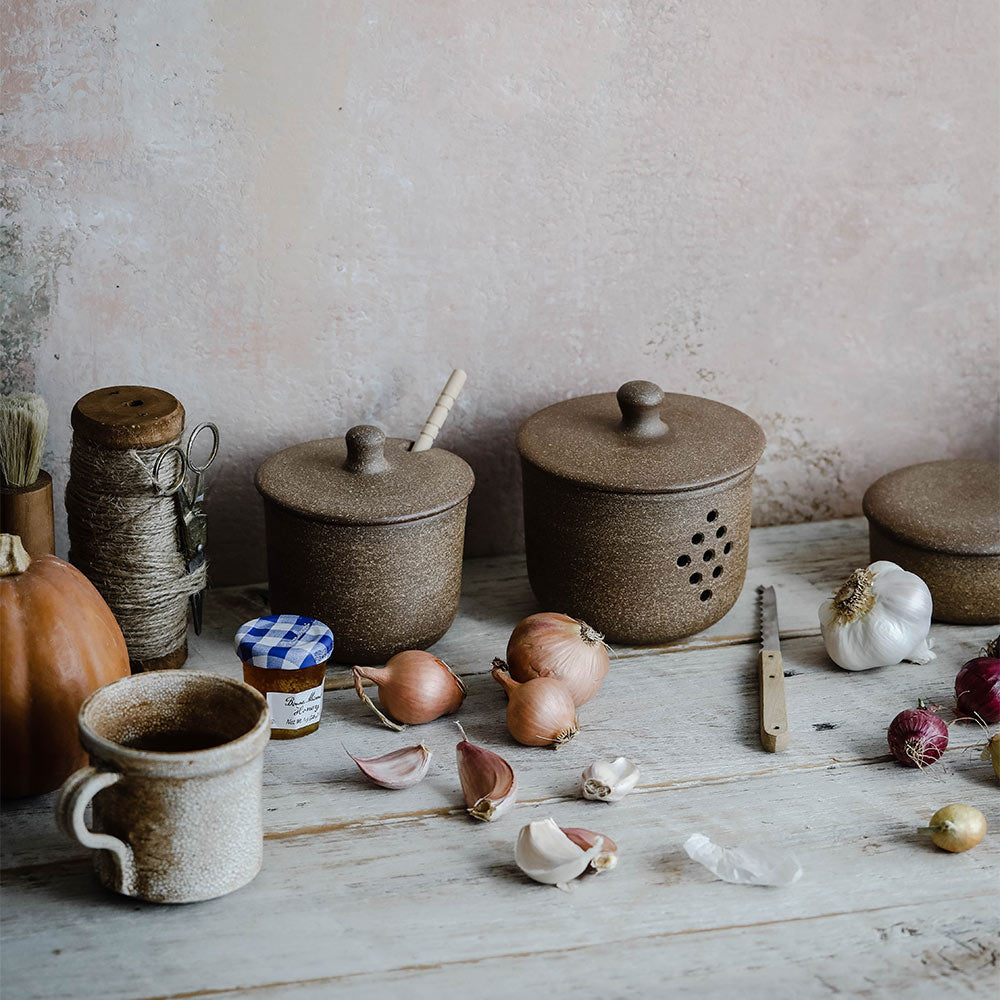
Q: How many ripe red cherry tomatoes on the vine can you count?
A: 0